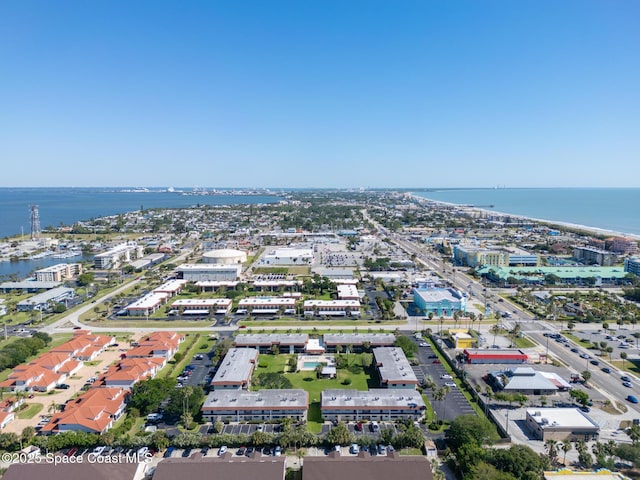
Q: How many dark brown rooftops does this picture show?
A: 3